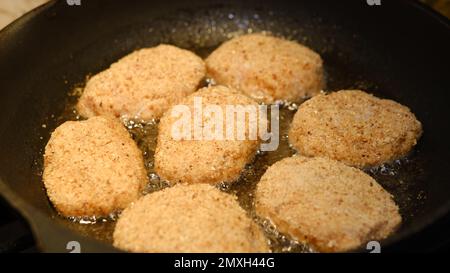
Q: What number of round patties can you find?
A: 7